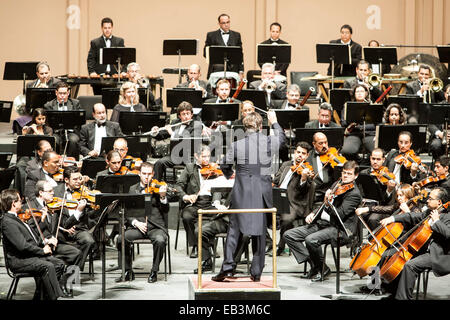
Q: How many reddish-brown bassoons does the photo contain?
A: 3